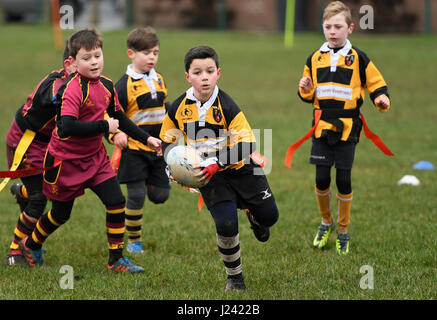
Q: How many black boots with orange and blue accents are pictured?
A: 2